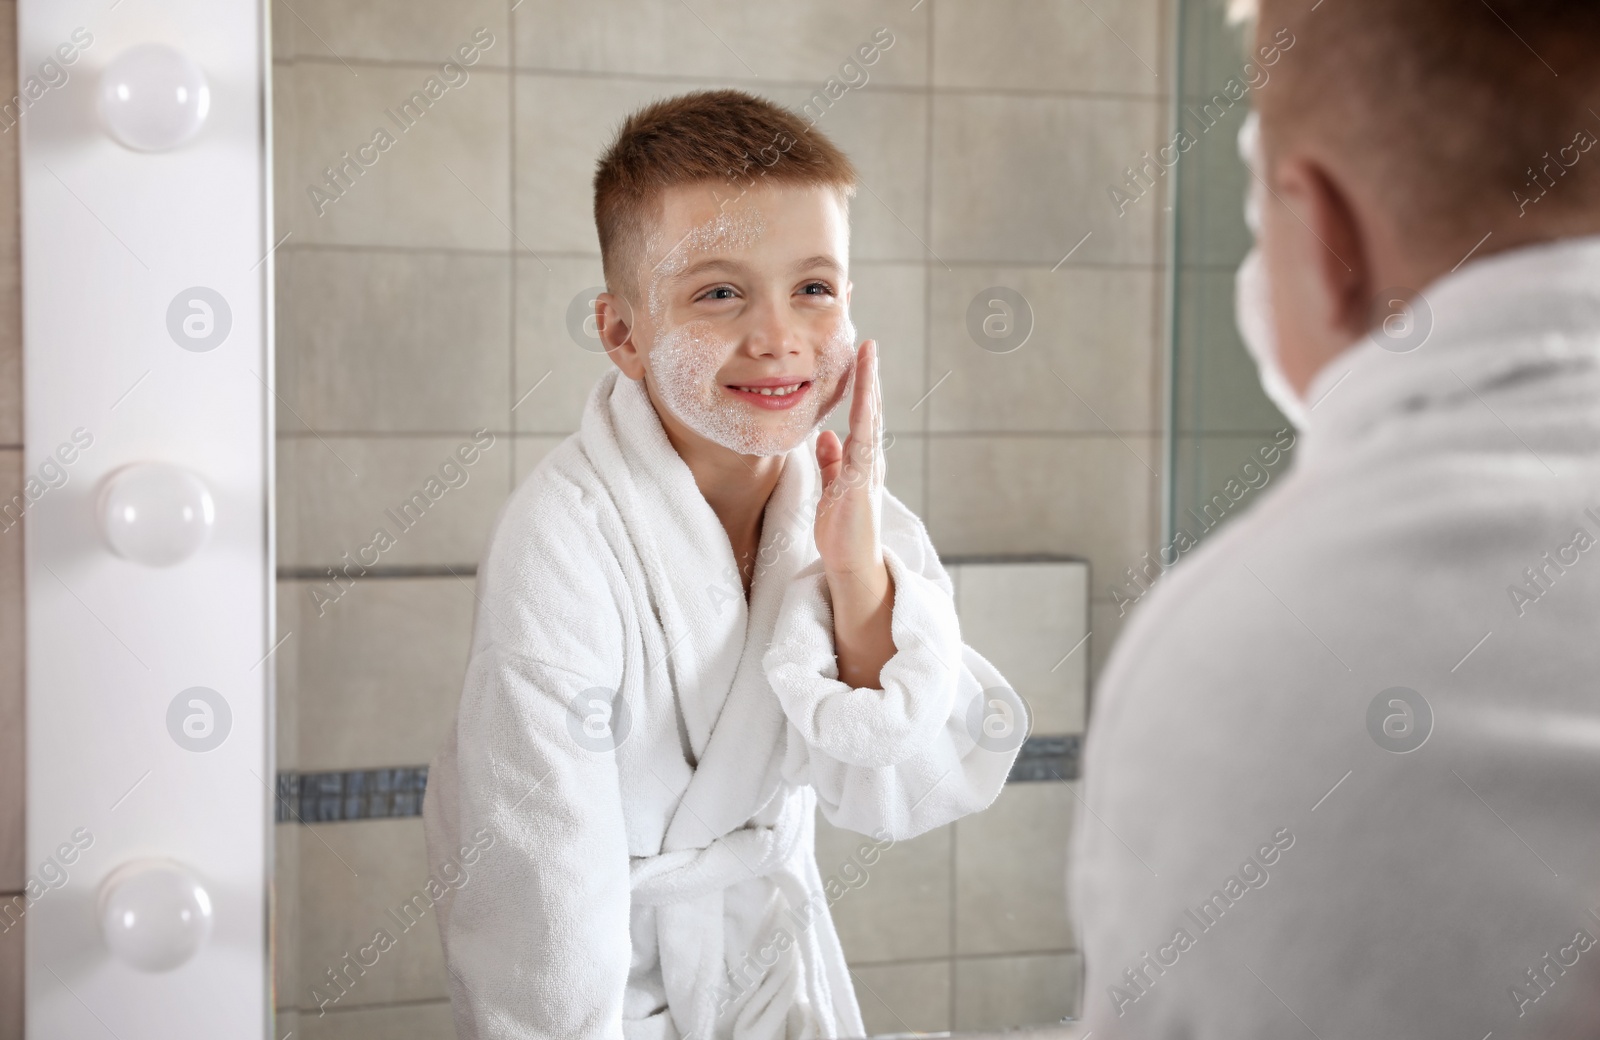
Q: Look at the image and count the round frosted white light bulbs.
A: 3